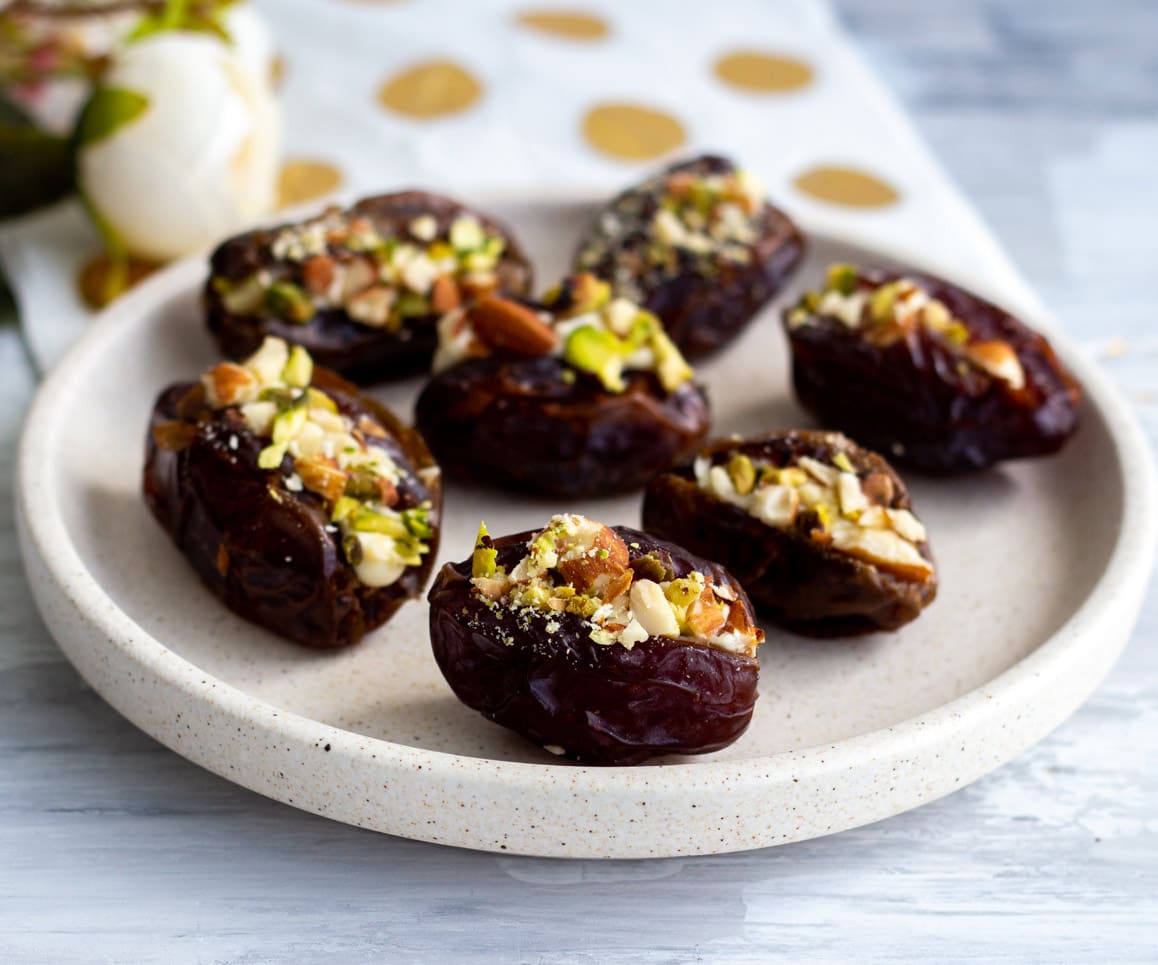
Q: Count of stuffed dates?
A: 7